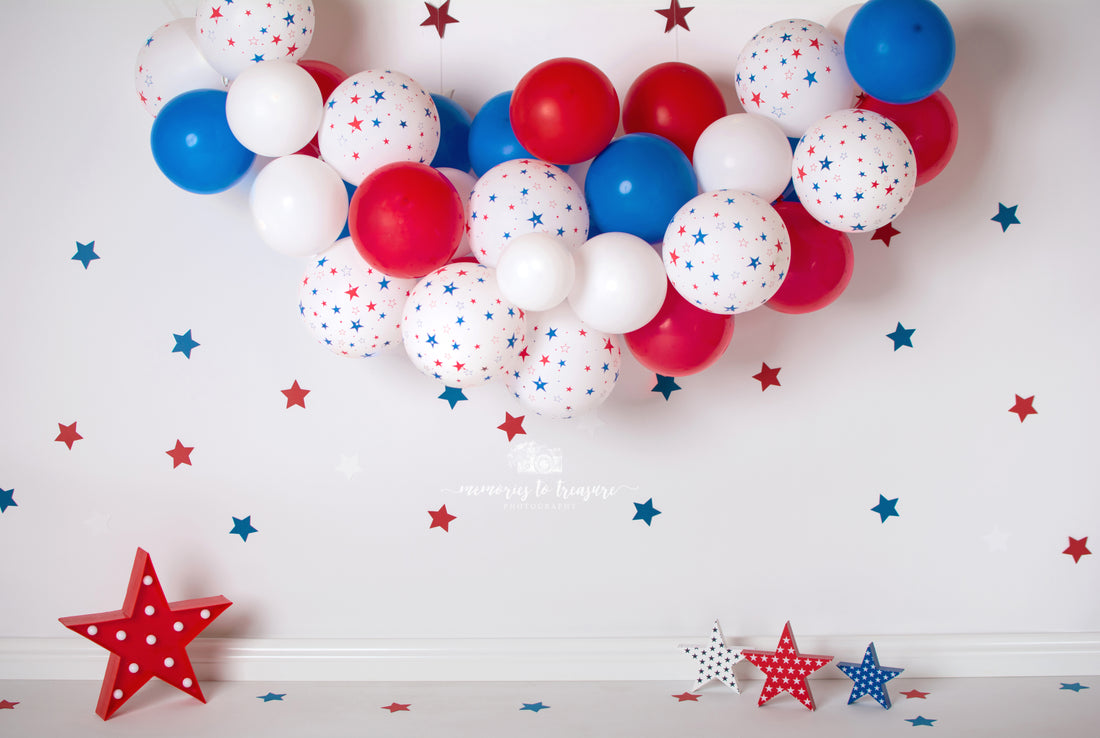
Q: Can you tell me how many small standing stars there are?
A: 3